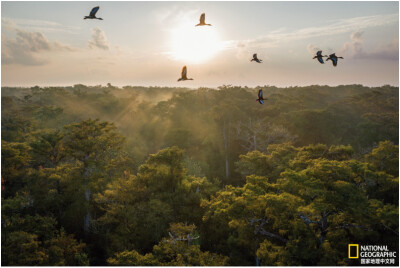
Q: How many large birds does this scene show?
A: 7